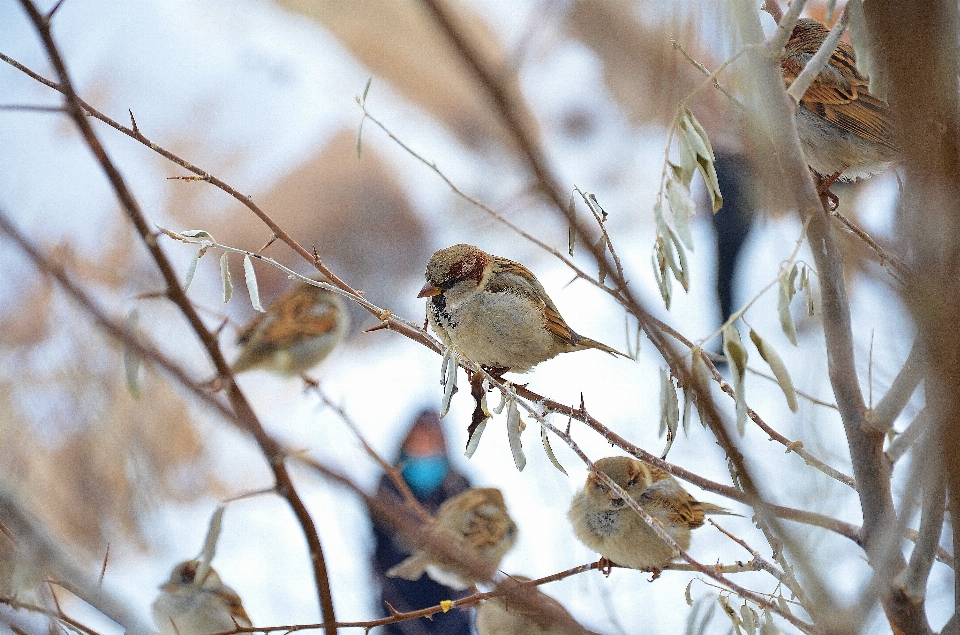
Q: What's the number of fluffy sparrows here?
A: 7